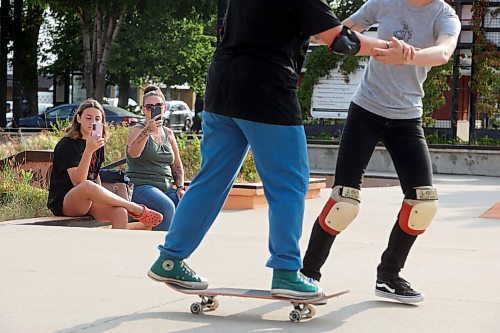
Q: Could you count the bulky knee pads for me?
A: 2